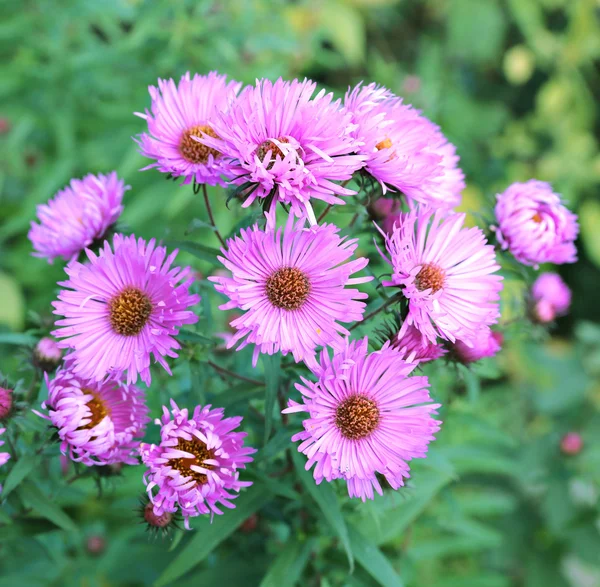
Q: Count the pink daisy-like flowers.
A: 11